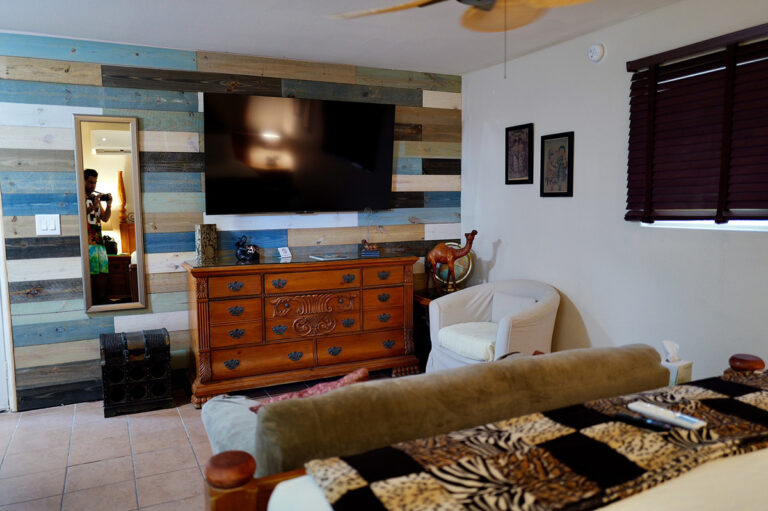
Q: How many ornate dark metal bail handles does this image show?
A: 14